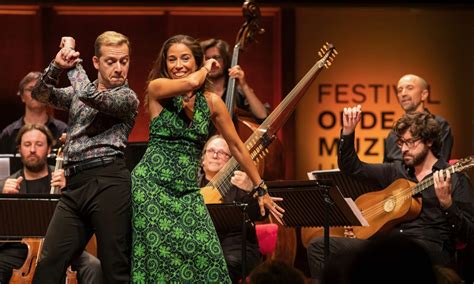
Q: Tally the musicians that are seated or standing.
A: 6